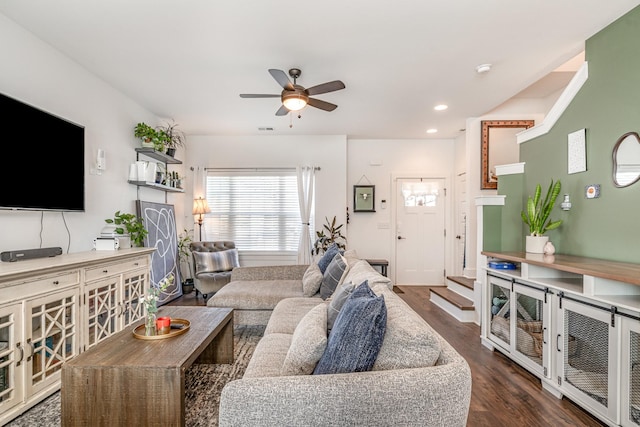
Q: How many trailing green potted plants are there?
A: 2